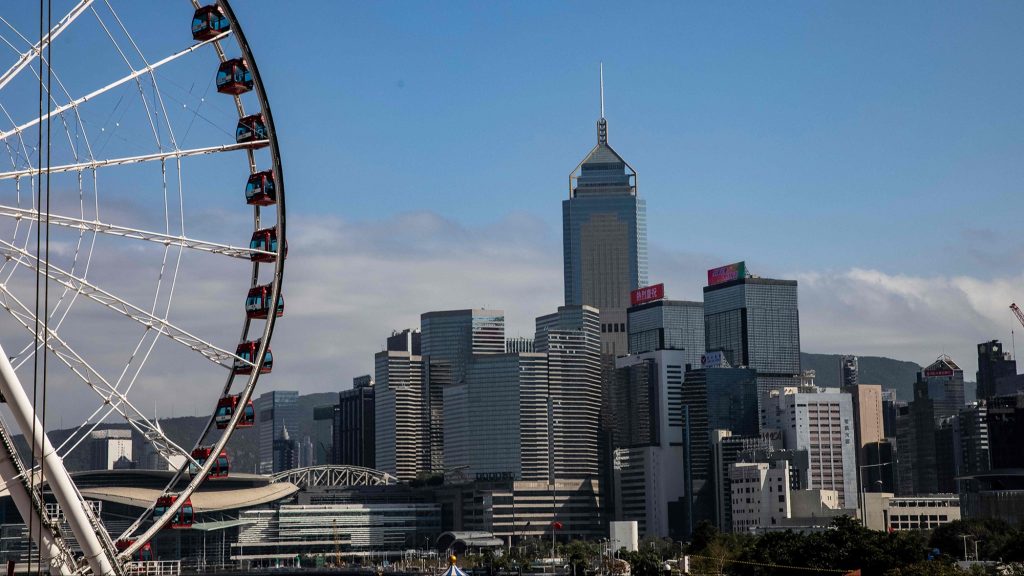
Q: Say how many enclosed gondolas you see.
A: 11